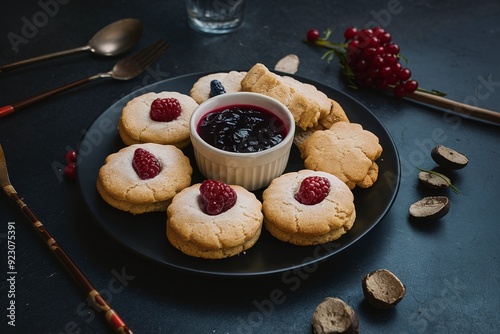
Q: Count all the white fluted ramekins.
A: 1